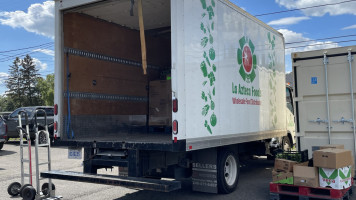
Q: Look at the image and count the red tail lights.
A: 4